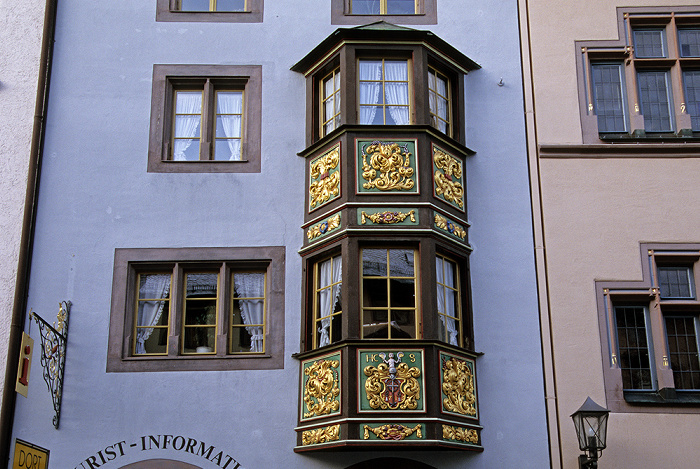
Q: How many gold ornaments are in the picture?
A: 12